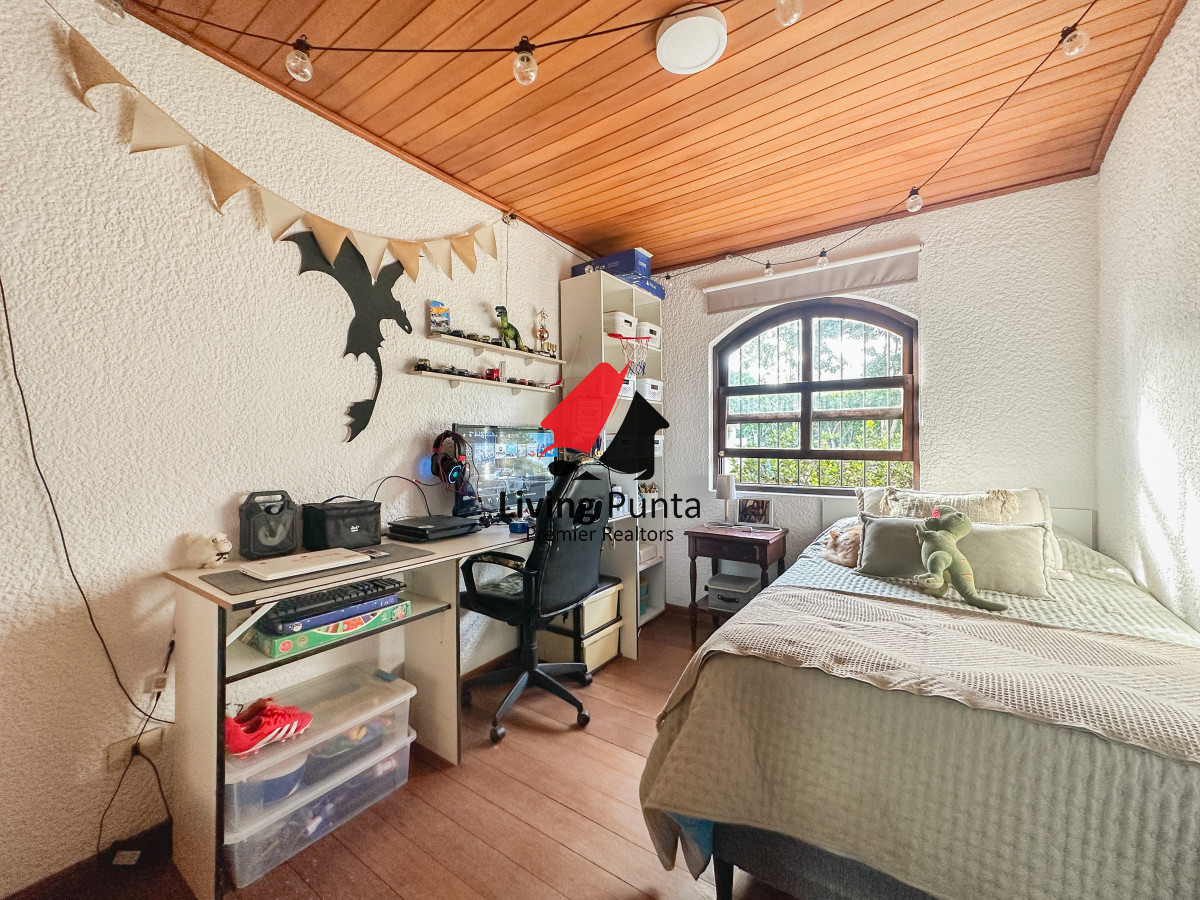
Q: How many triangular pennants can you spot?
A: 10